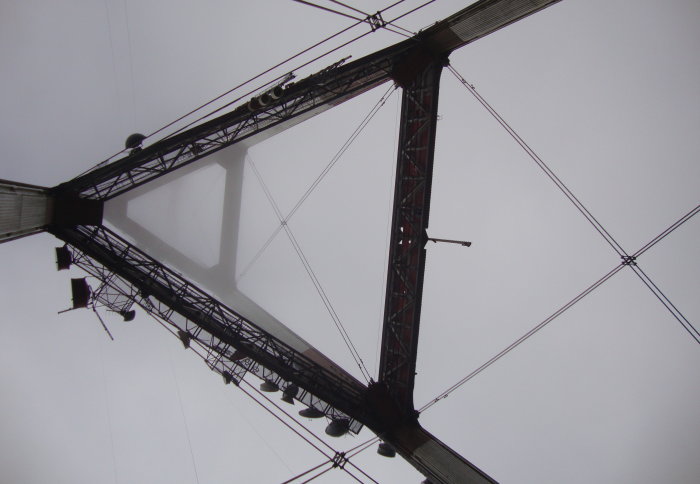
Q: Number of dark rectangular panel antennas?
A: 2